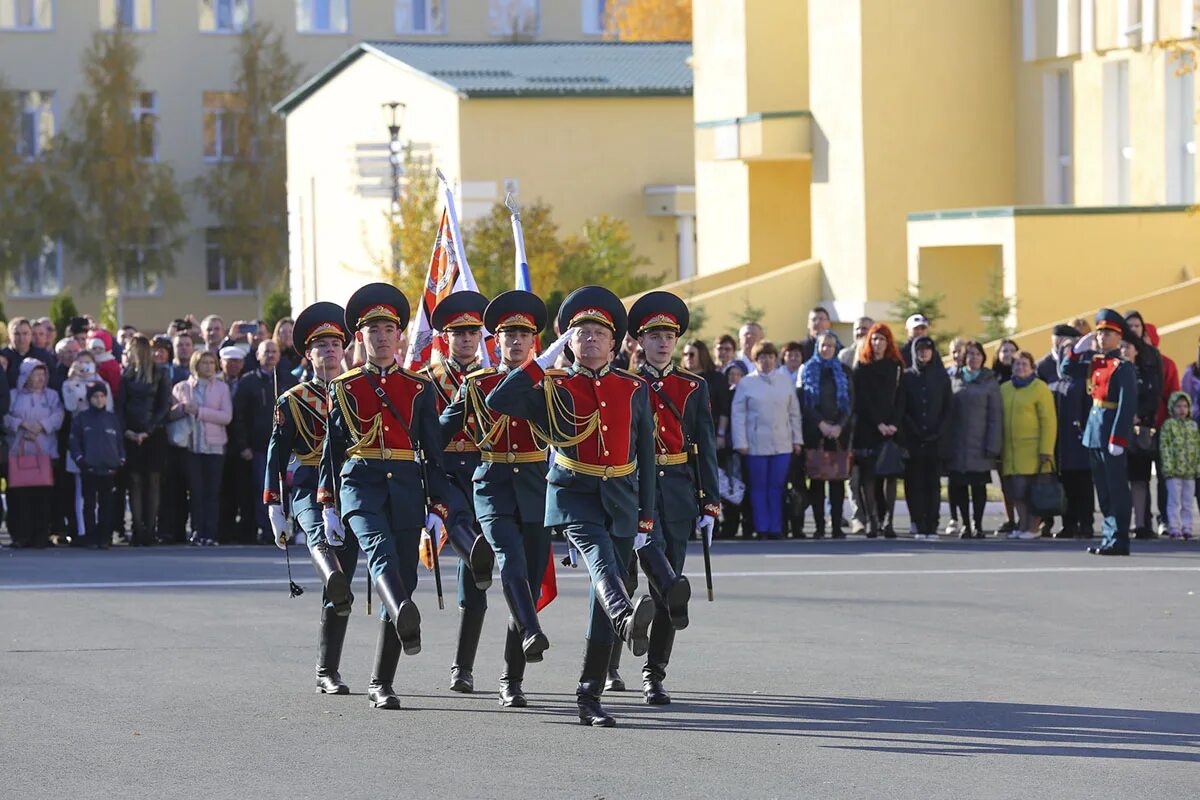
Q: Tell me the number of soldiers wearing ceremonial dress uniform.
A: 7